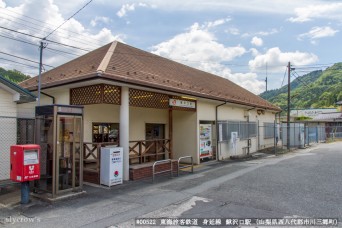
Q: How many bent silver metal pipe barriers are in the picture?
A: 2